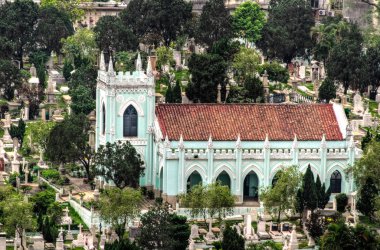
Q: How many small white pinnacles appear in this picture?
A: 12